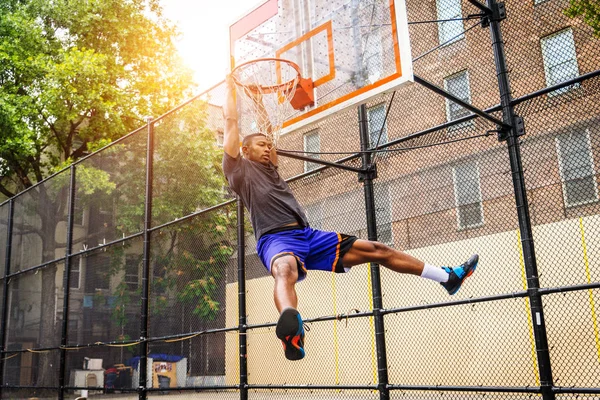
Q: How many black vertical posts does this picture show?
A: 6